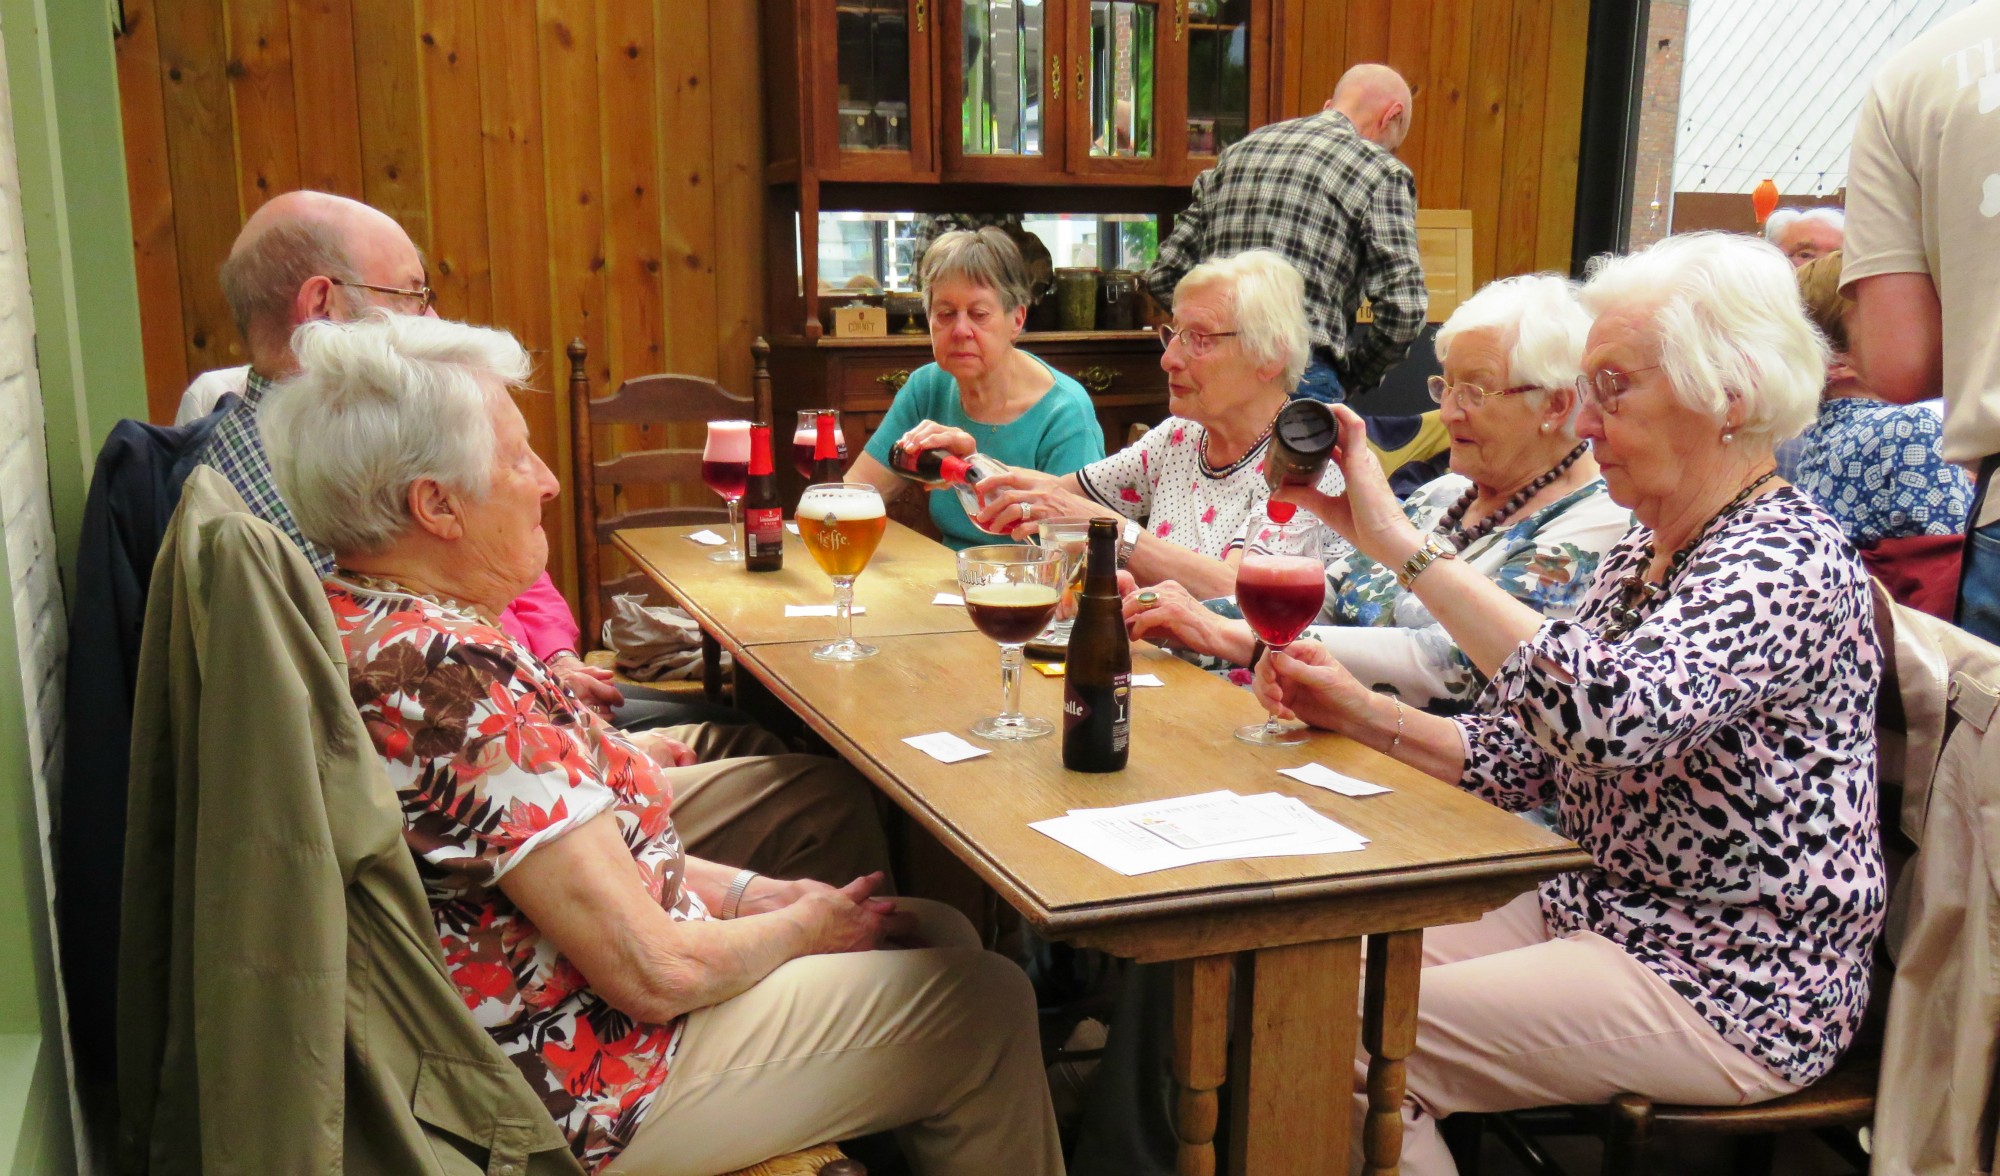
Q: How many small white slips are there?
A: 7